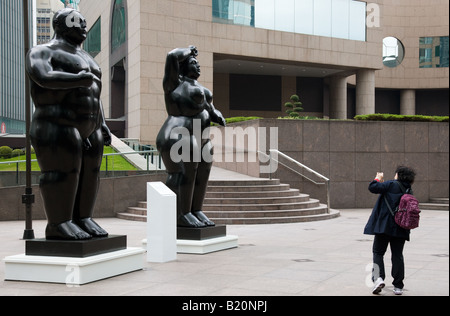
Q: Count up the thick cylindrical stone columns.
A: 3